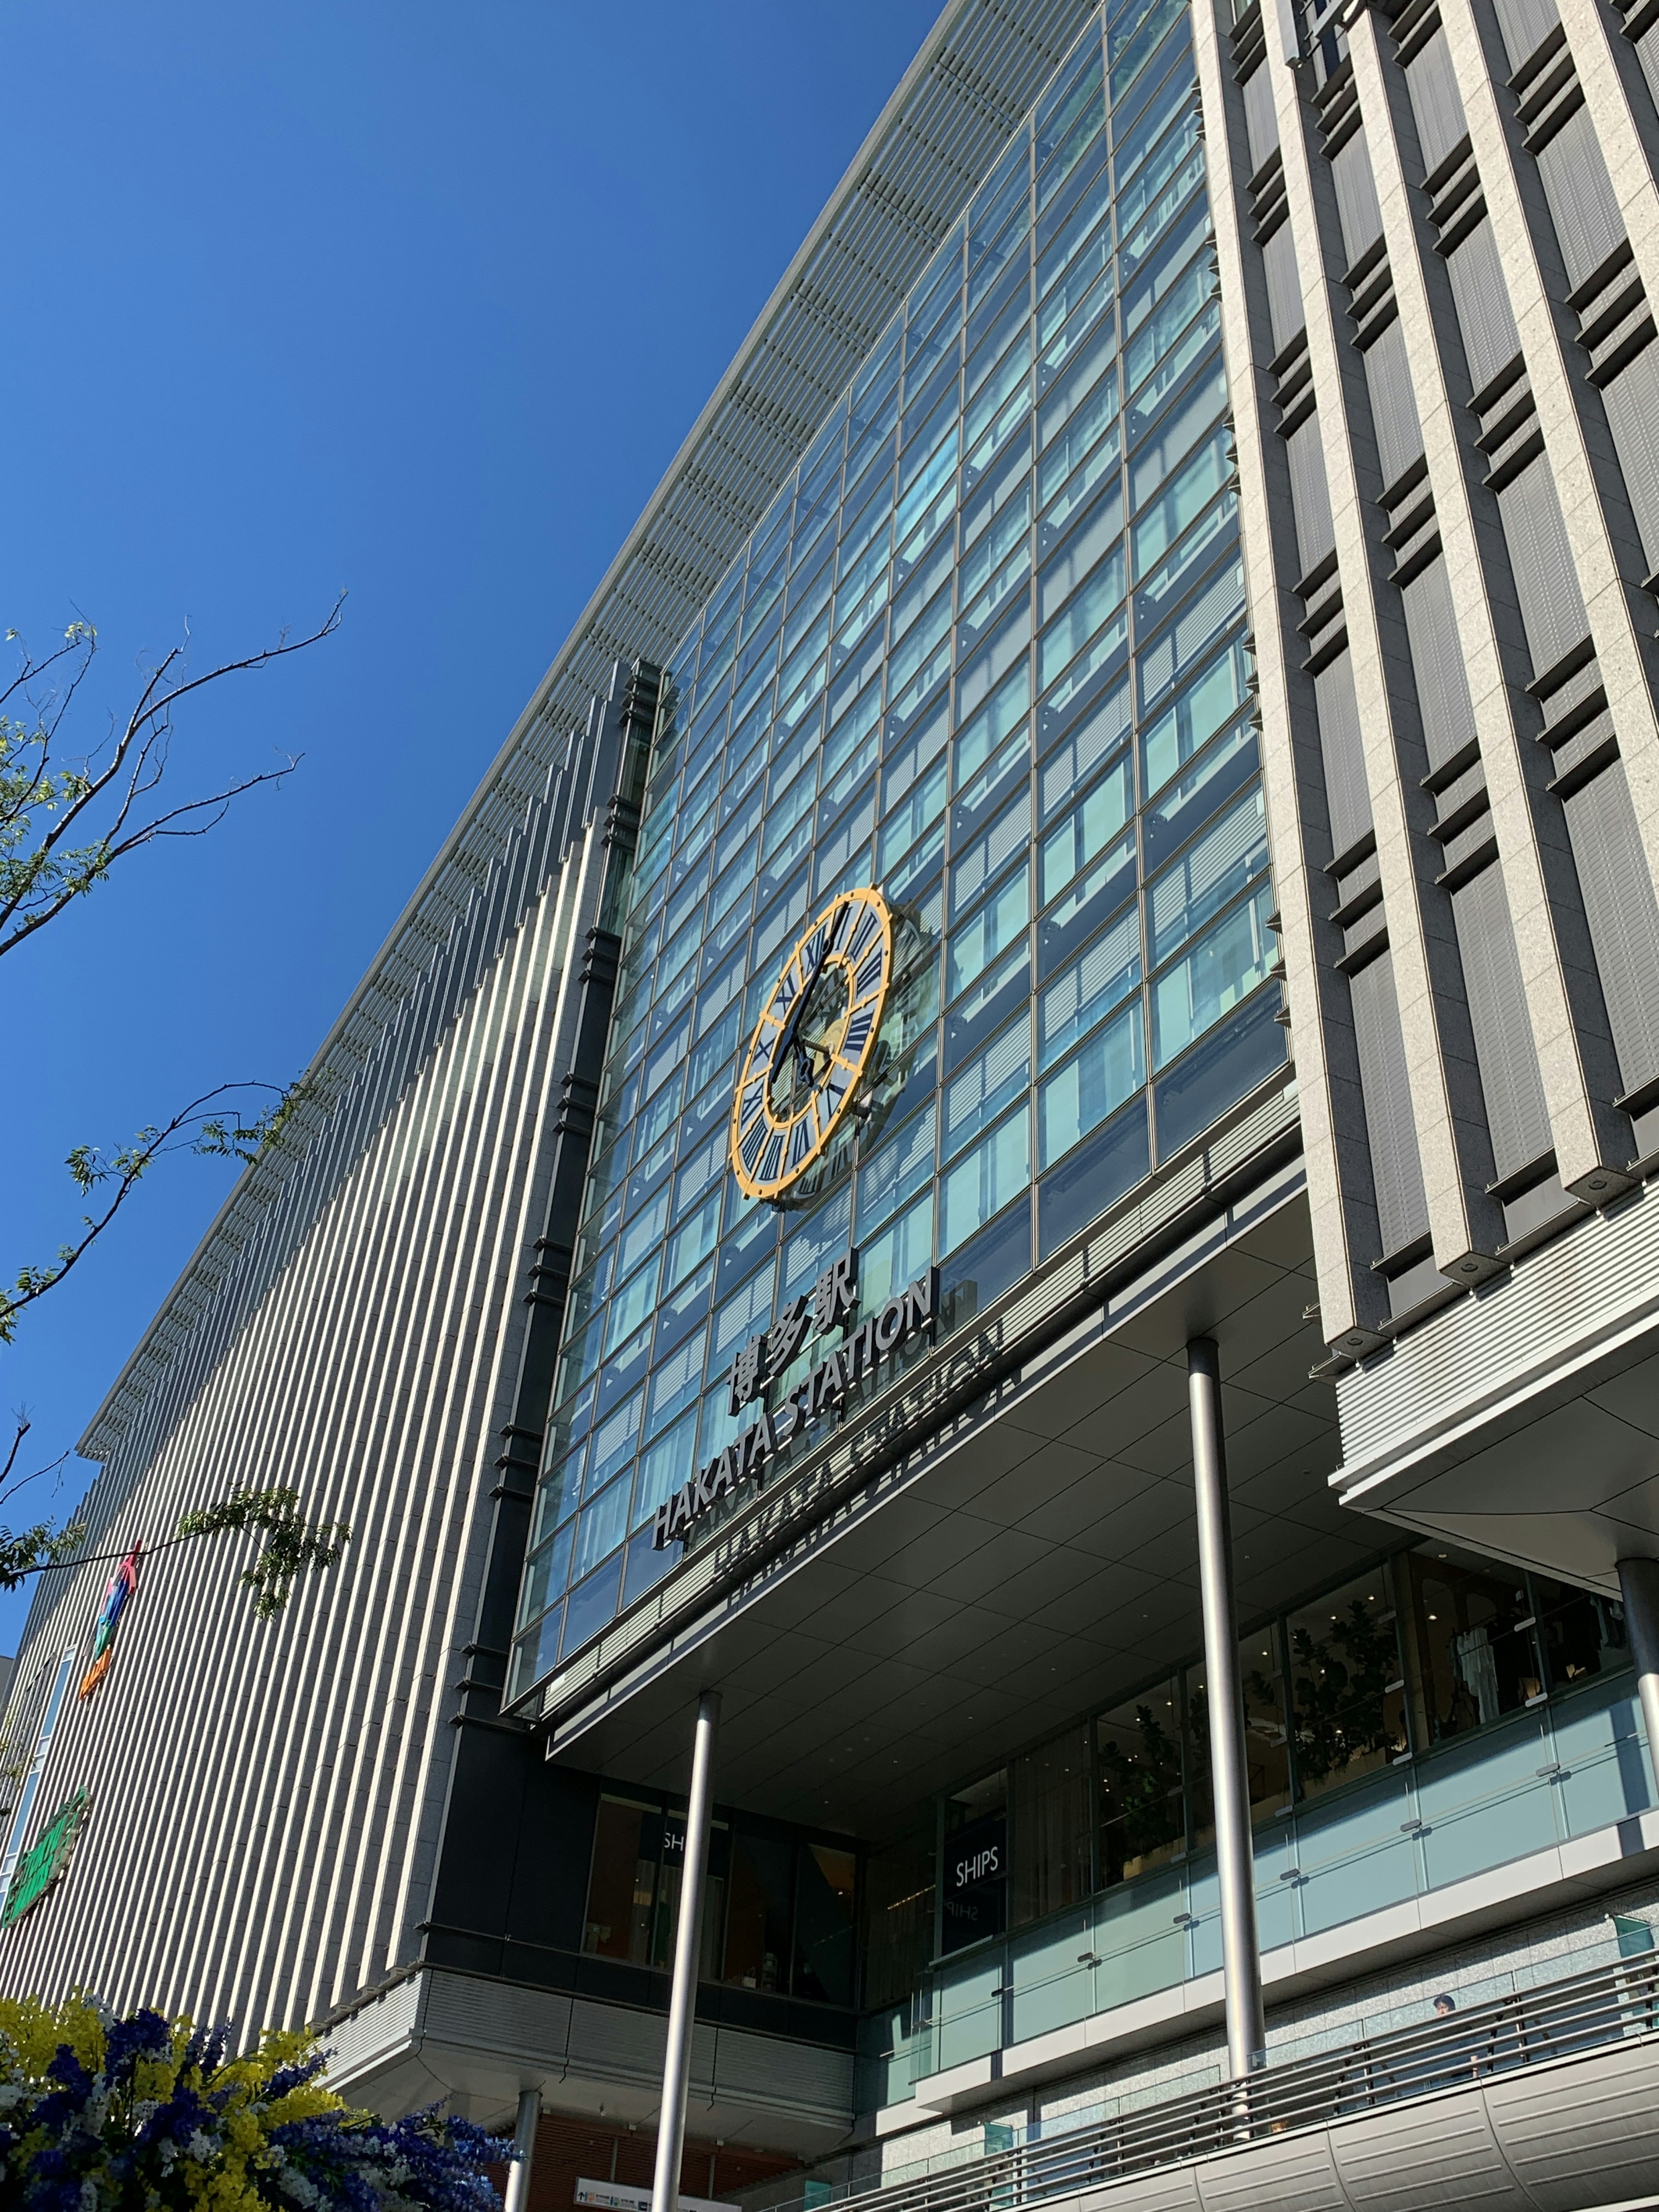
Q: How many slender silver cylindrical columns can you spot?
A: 4